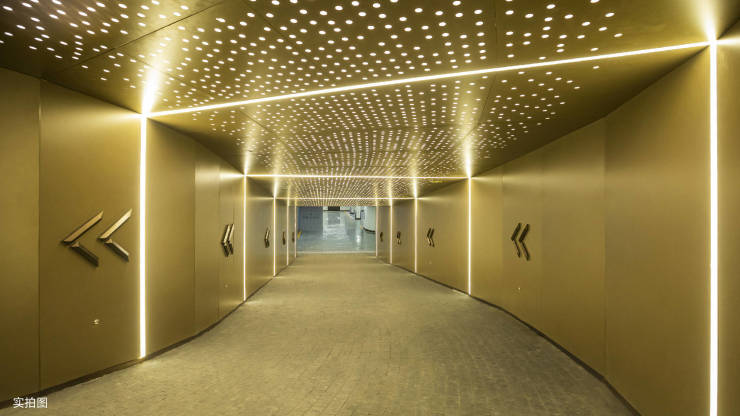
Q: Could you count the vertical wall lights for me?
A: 10